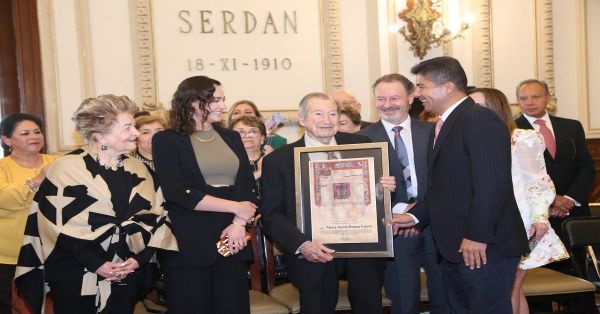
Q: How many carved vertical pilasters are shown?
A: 4